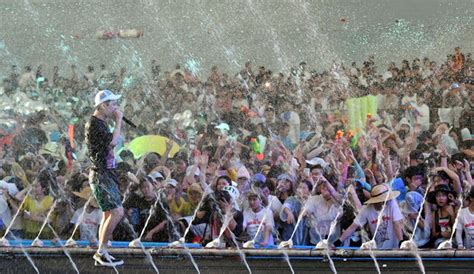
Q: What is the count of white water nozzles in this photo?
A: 12